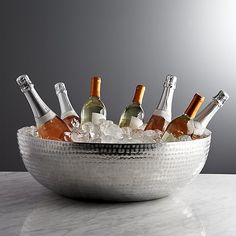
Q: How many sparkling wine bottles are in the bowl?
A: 4